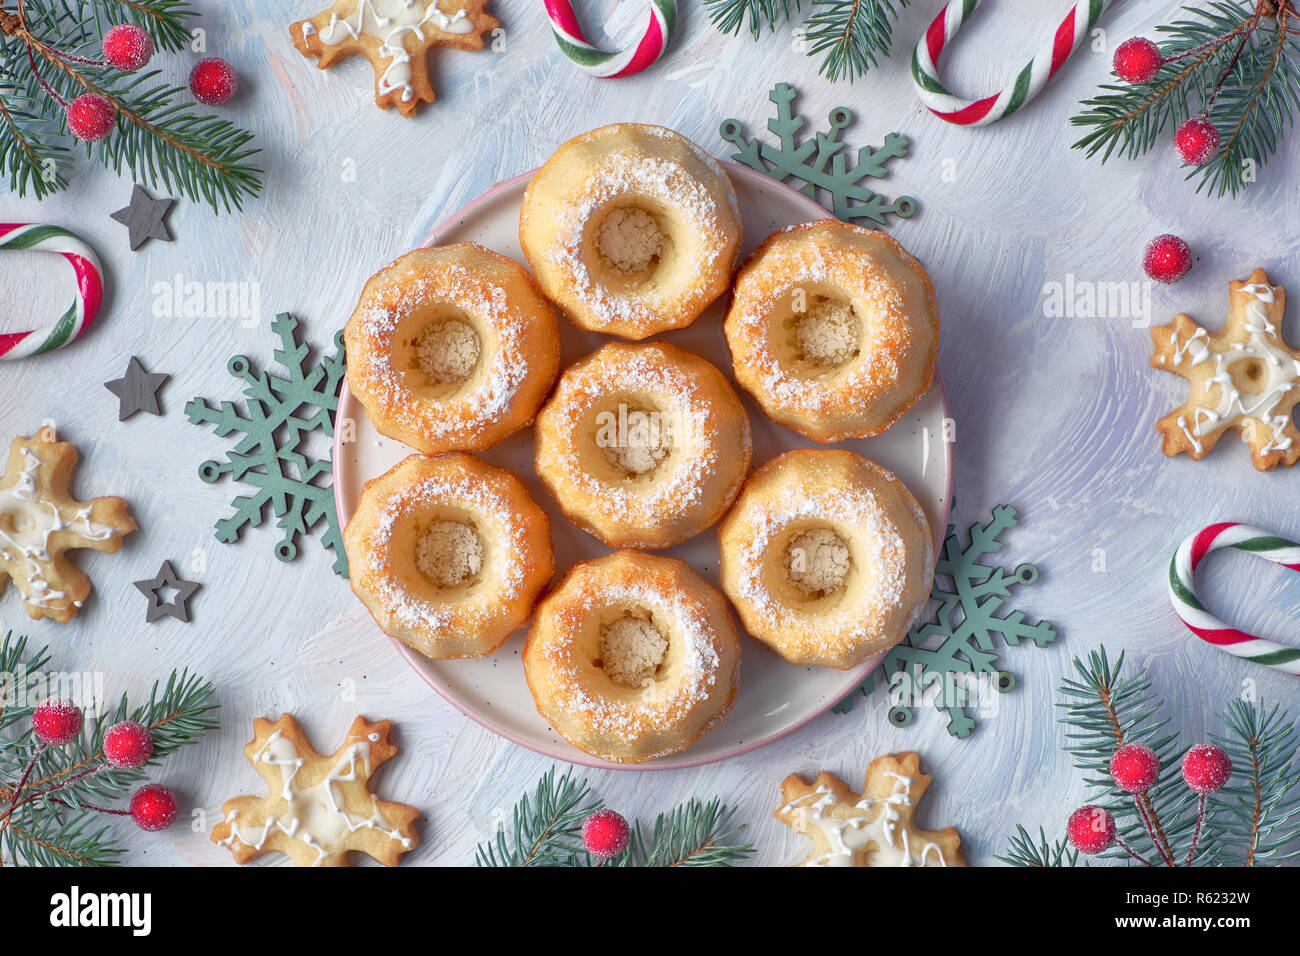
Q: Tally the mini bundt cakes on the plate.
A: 7